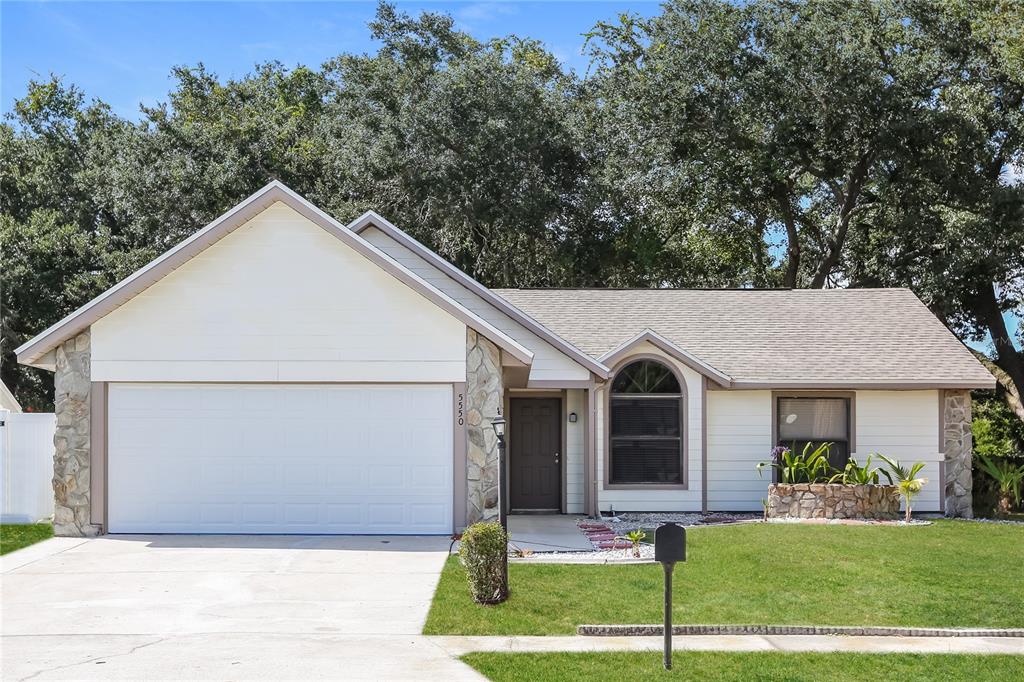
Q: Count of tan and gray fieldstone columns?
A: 3